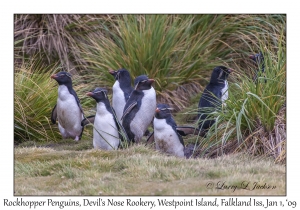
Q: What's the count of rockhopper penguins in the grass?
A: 7